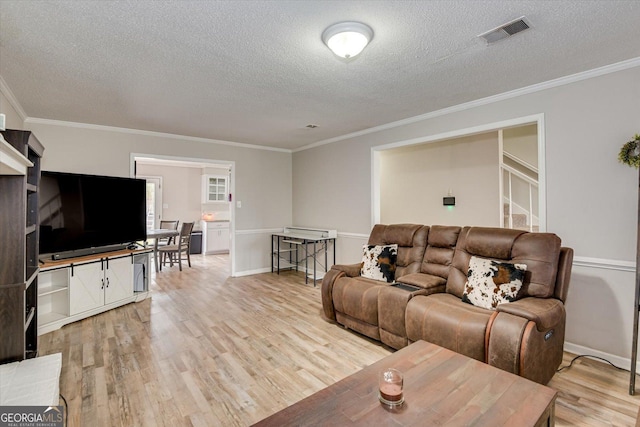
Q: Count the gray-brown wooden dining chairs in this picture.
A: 2